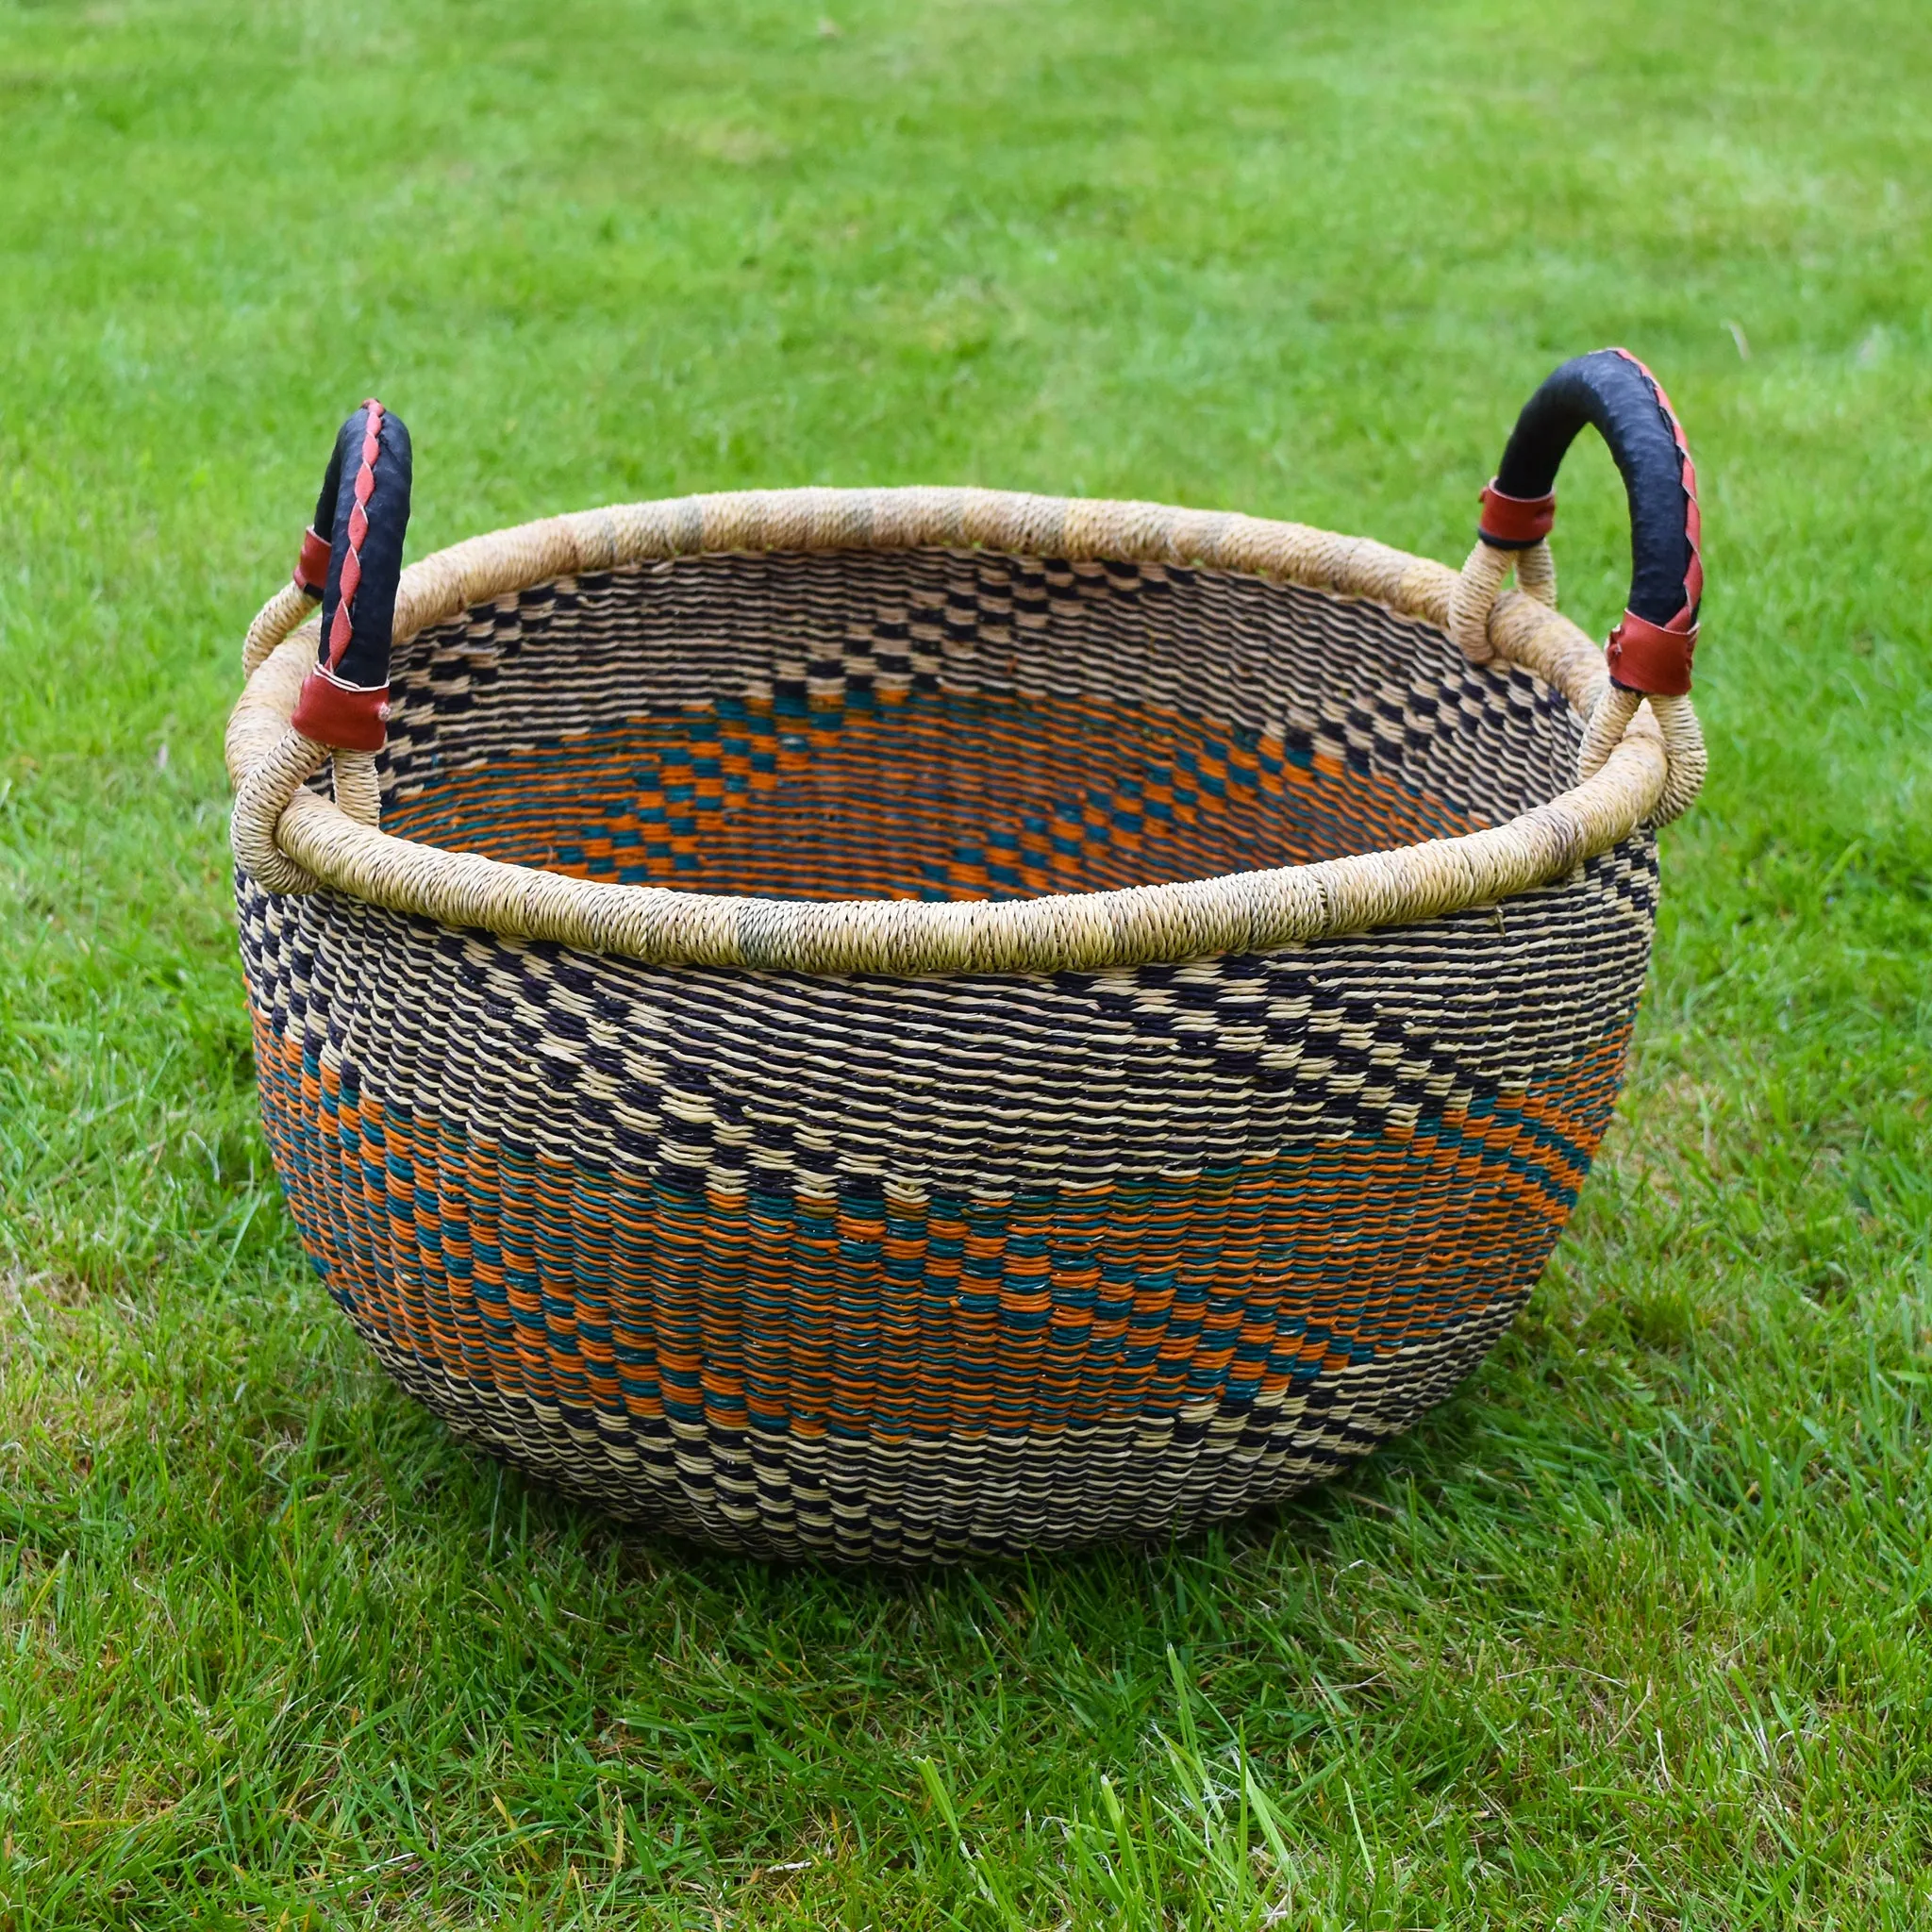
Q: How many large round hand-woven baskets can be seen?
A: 1